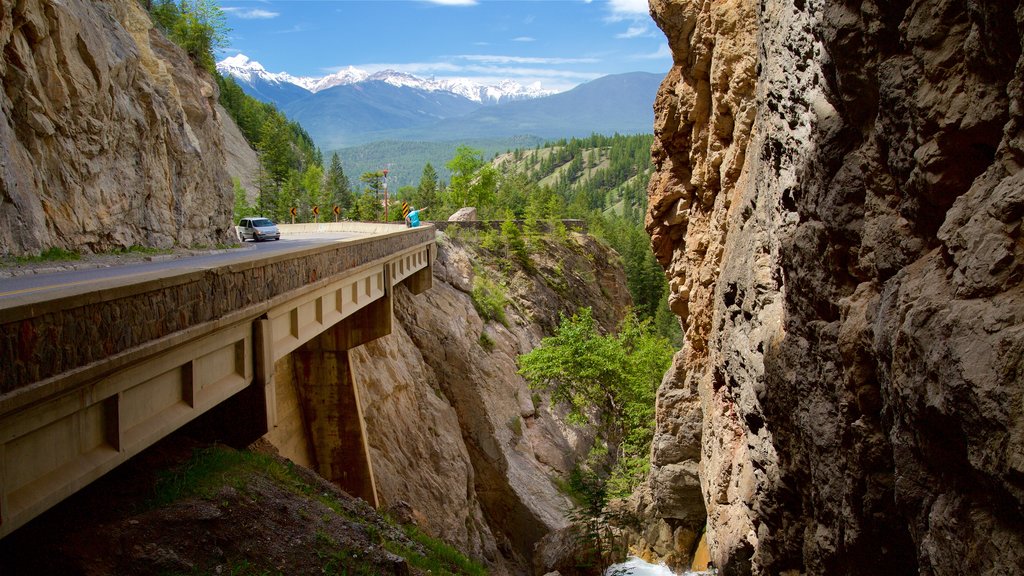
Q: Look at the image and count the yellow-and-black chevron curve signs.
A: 3